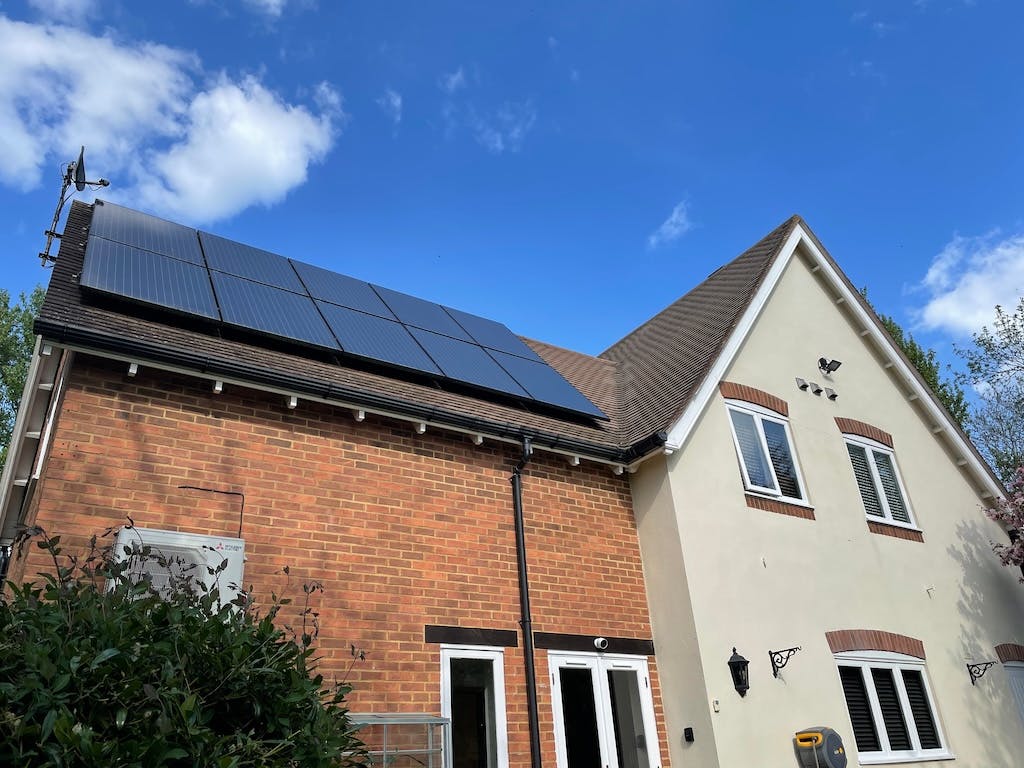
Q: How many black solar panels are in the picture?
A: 10